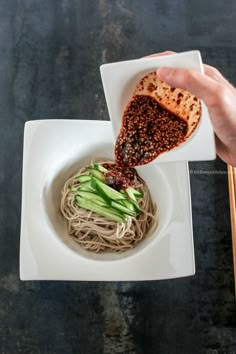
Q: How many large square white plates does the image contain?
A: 1